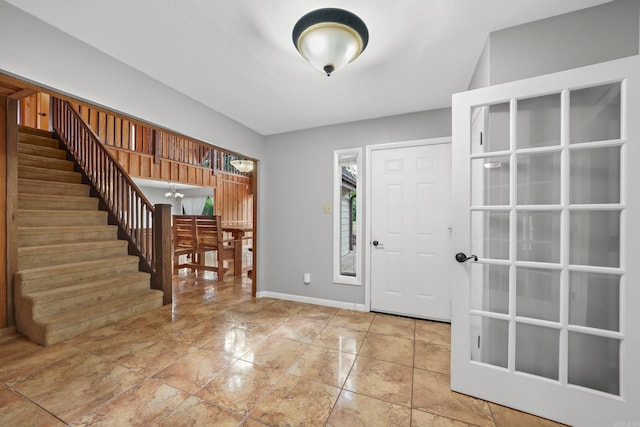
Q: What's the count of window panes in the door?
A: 15